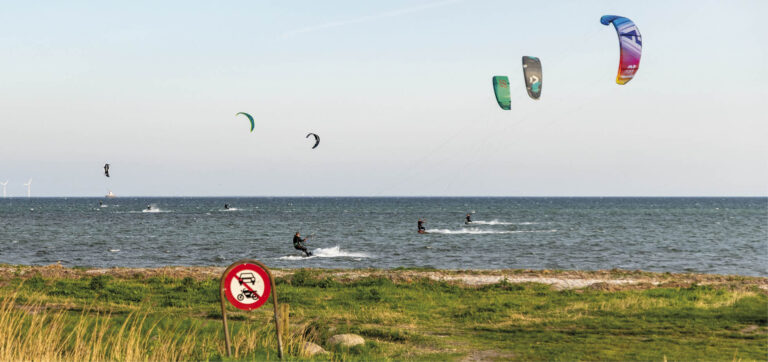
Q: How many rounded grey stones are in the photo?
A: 2